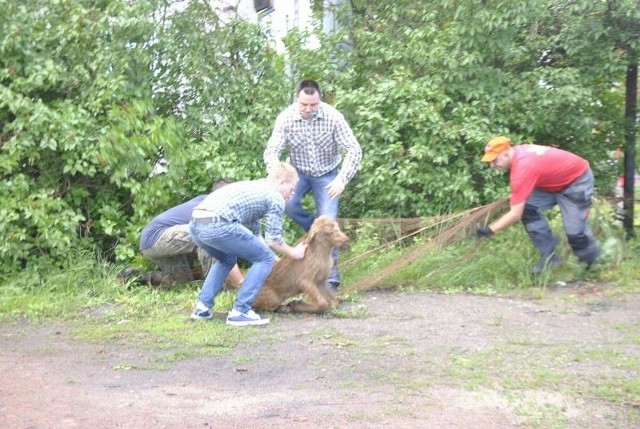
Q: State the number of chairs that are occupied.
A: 0